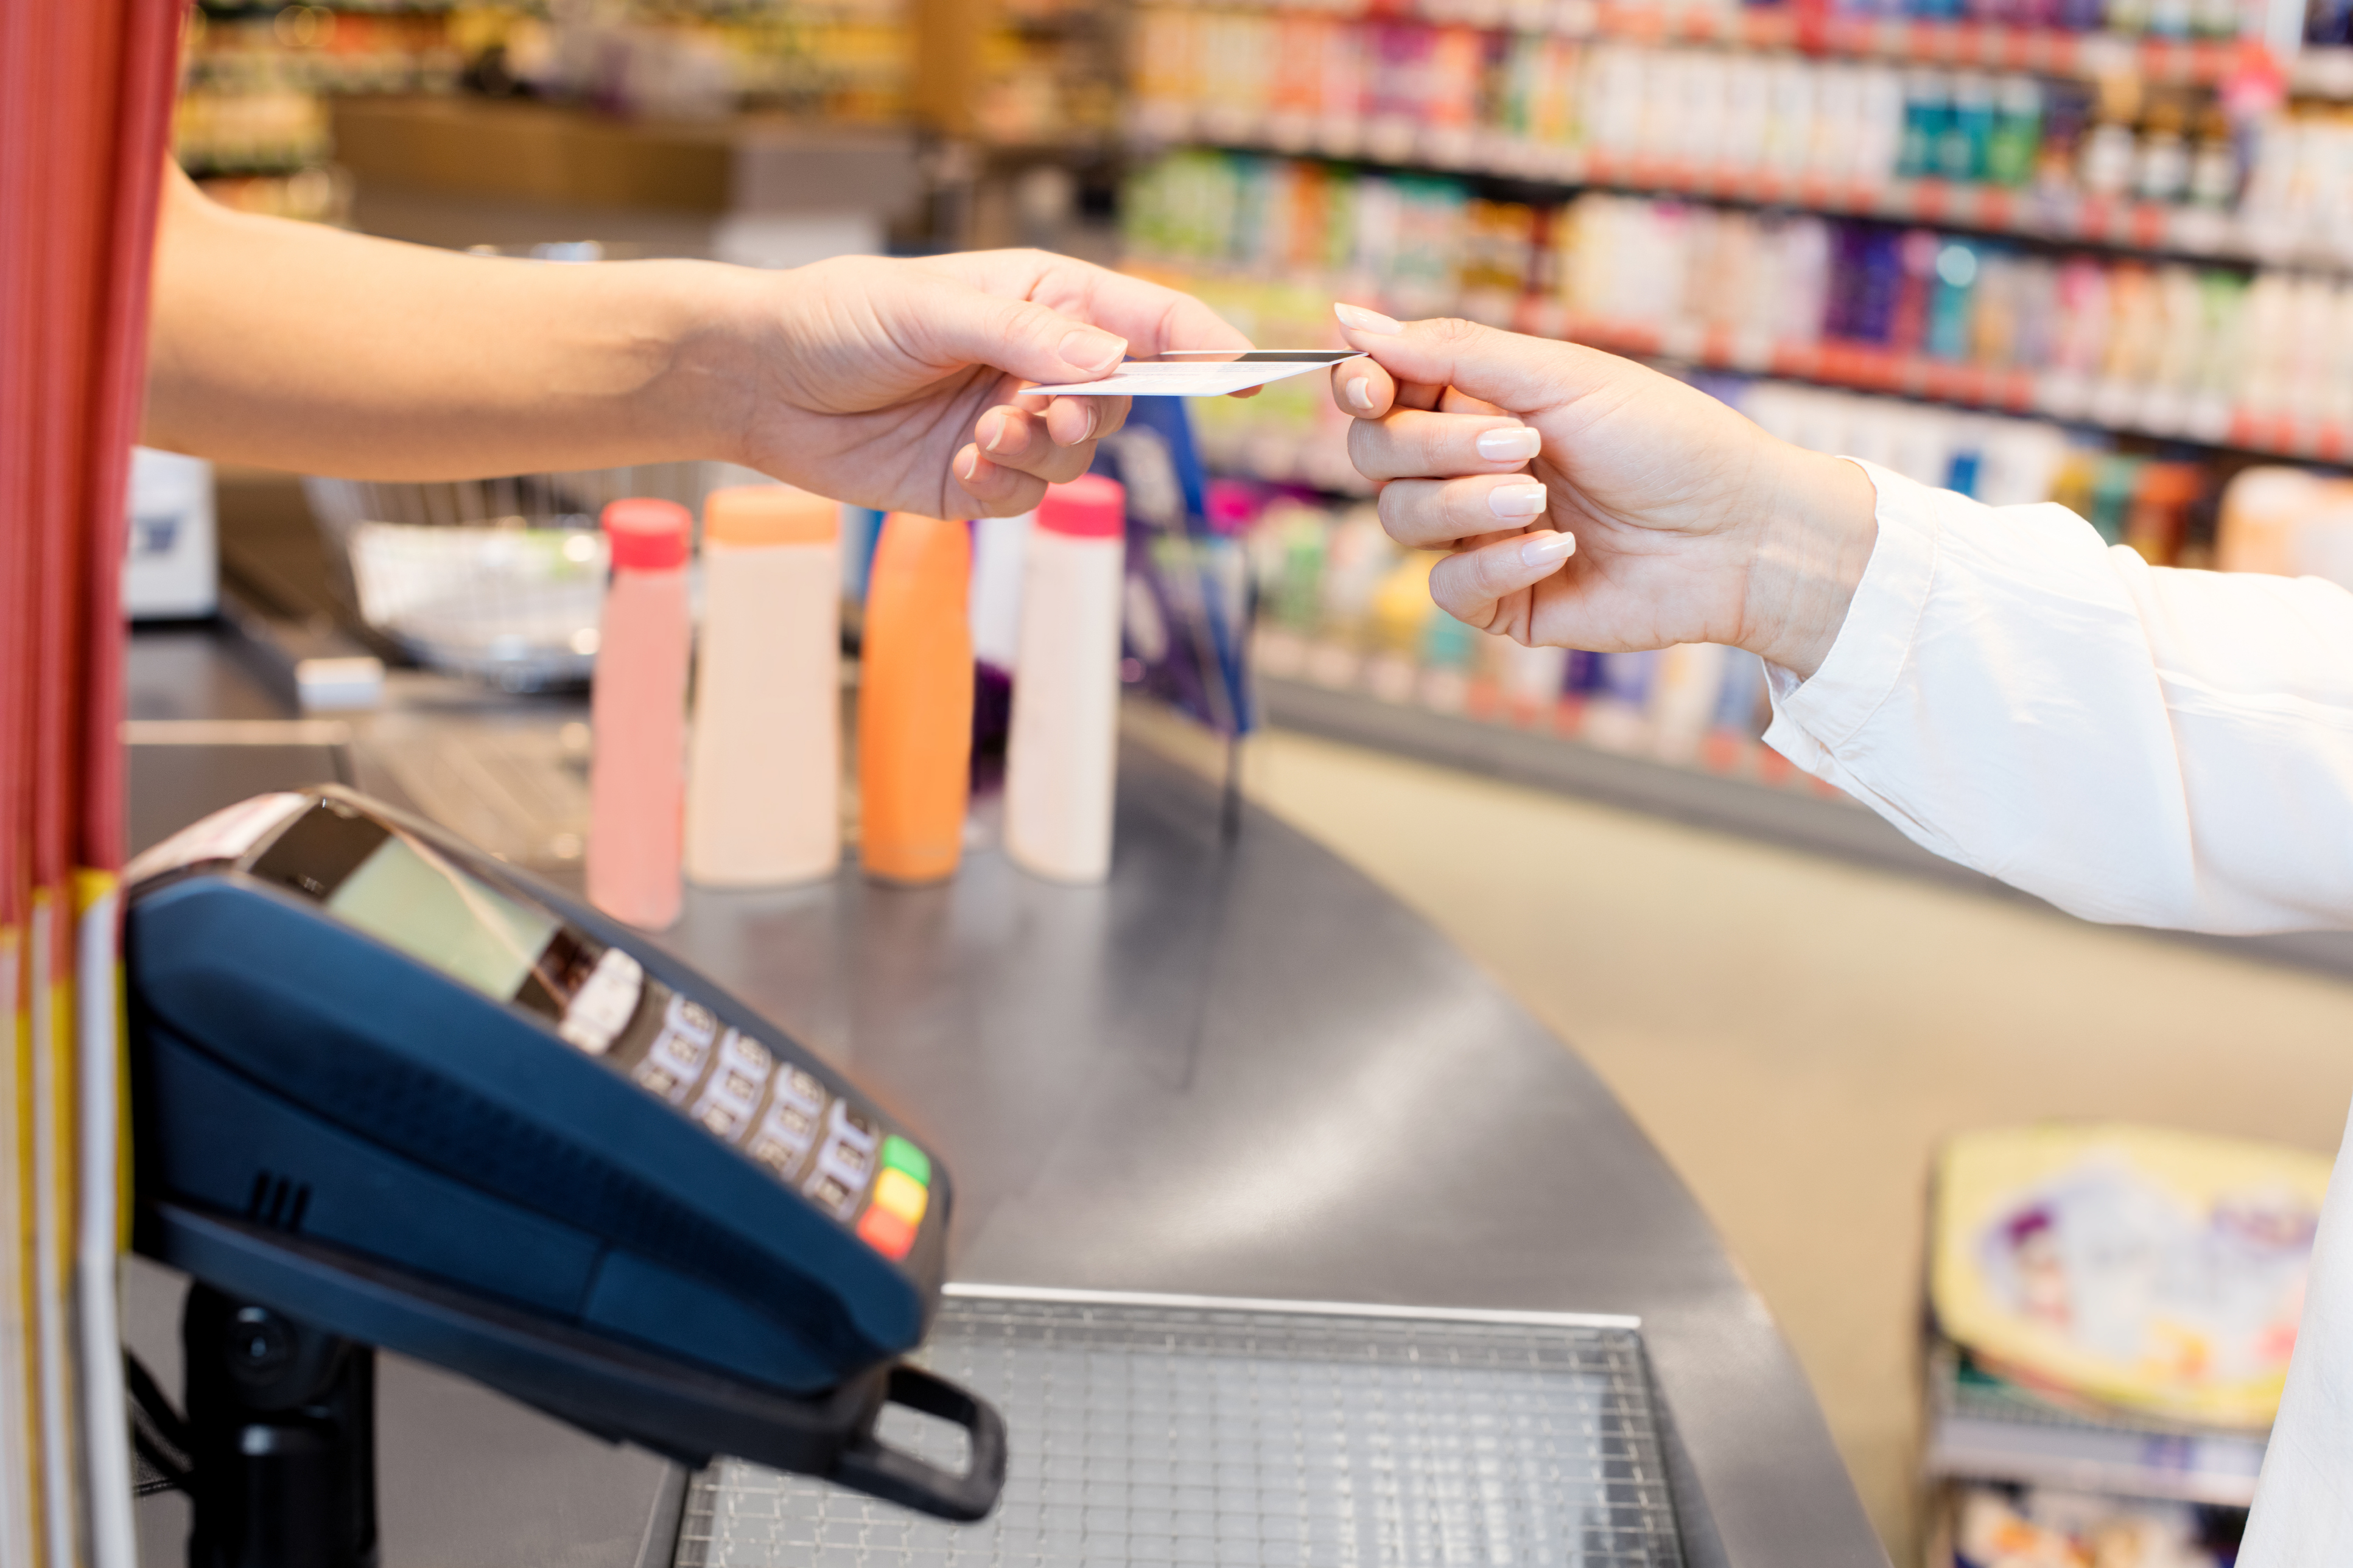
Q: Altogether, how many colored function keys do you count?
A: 3